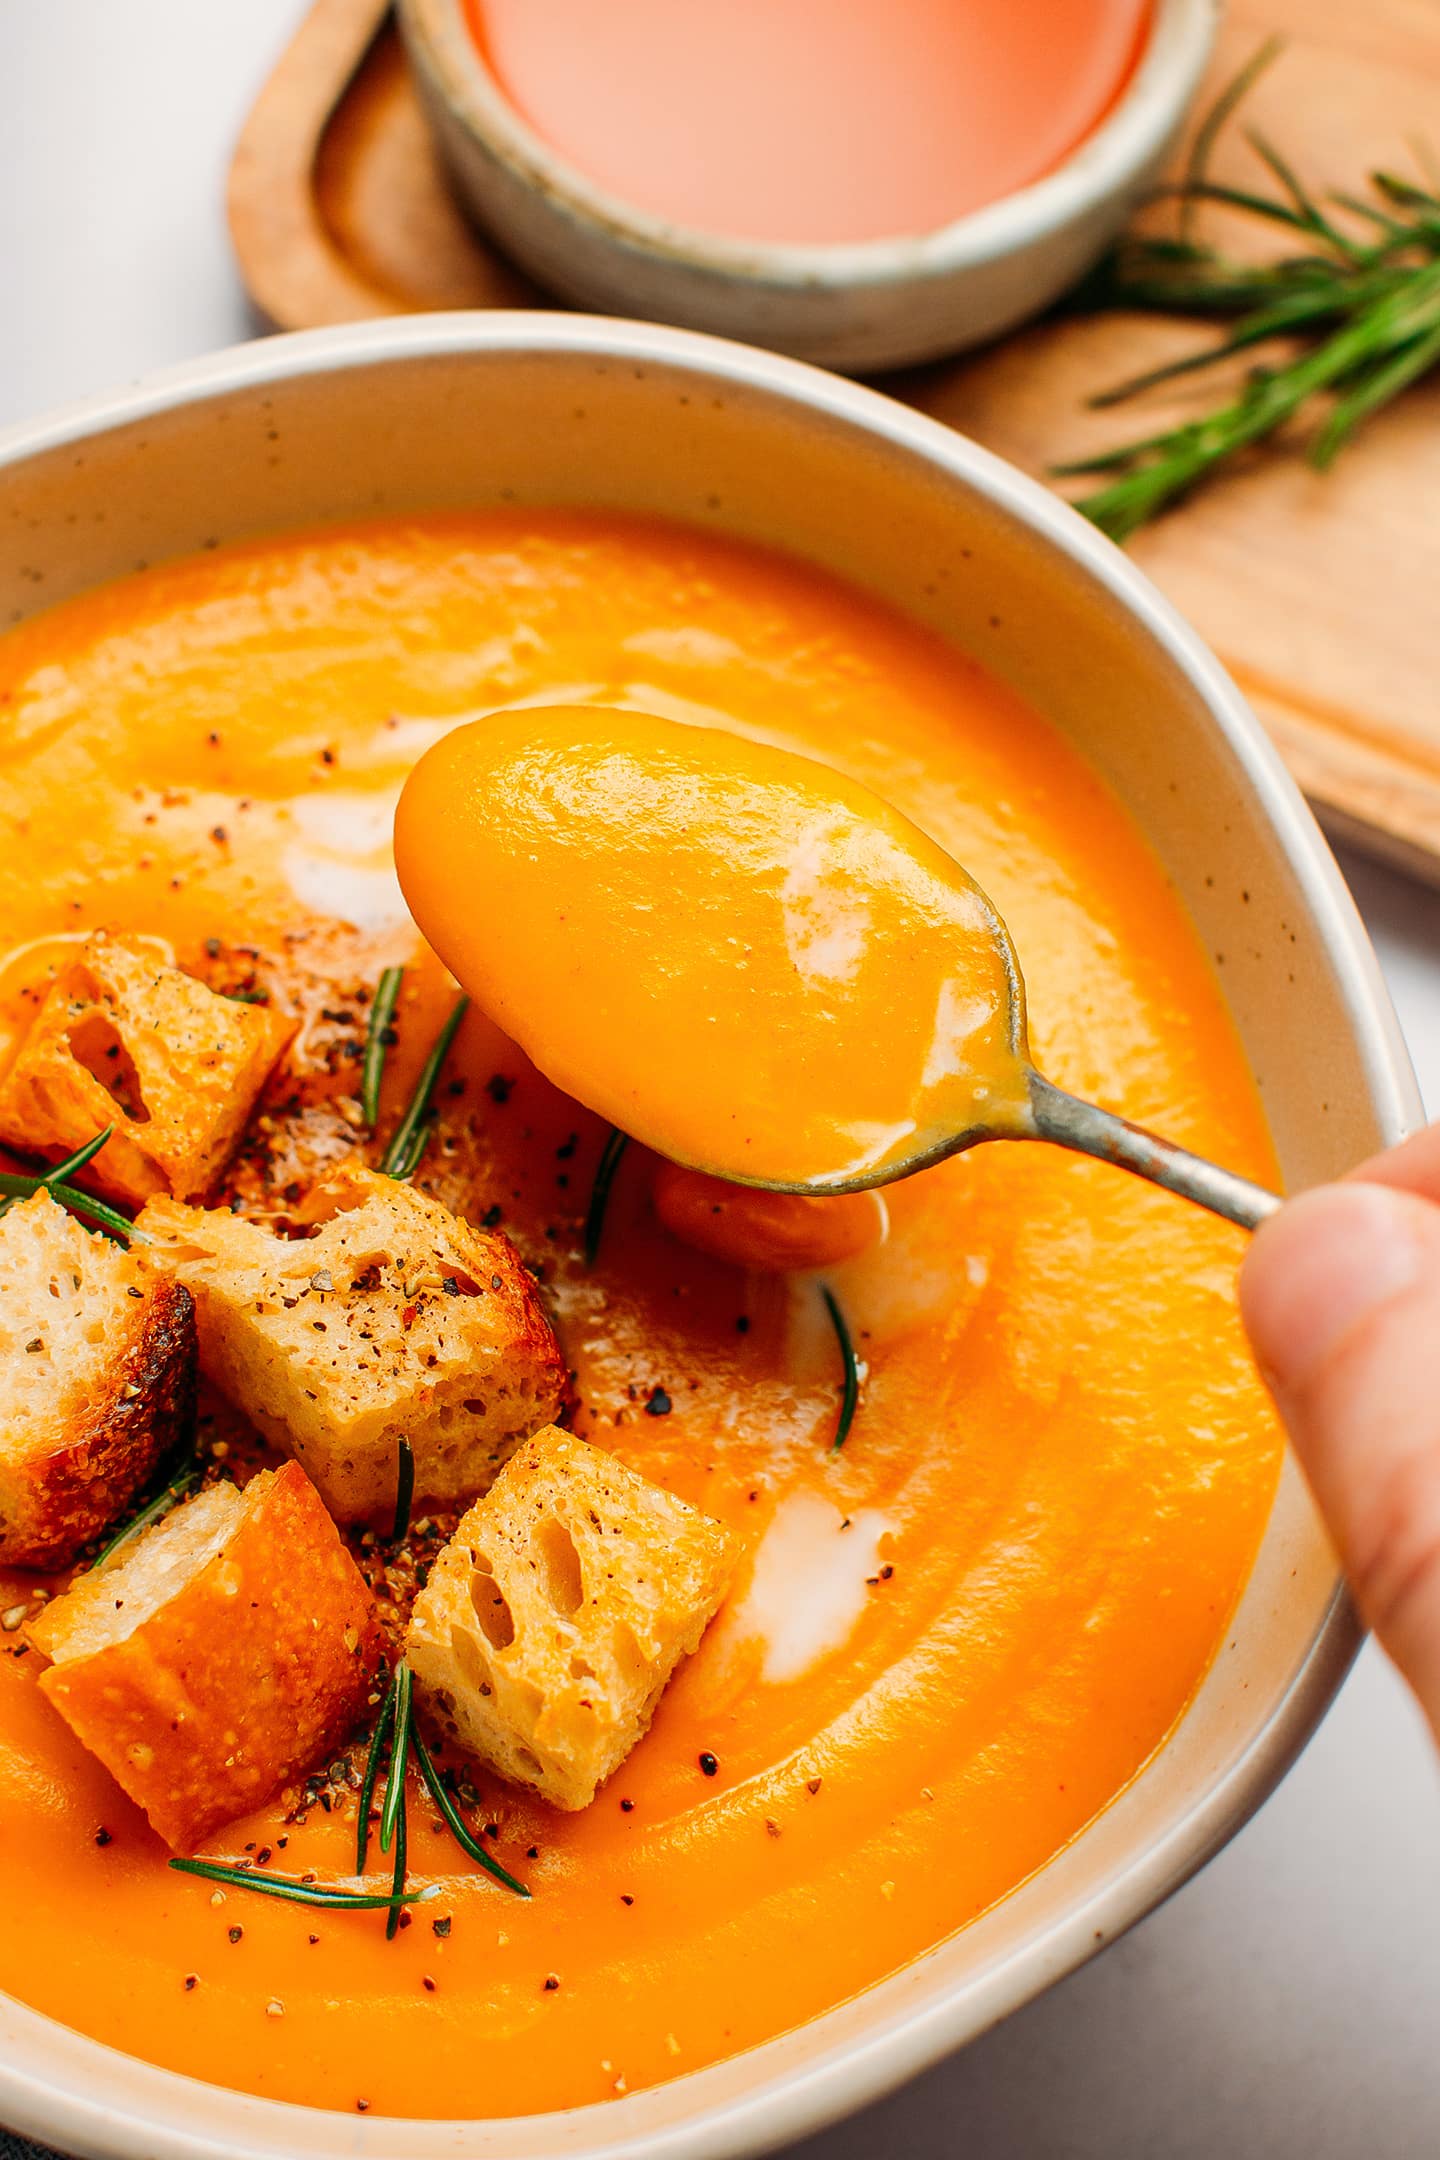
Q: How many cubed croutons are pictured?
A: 5